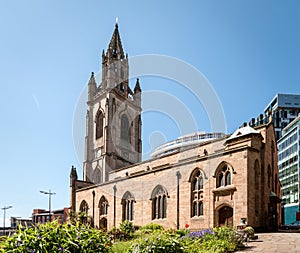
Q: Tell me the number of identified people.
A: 0